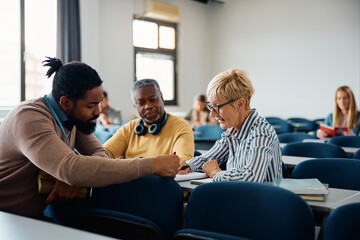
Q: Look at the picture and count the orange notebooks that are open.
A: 1